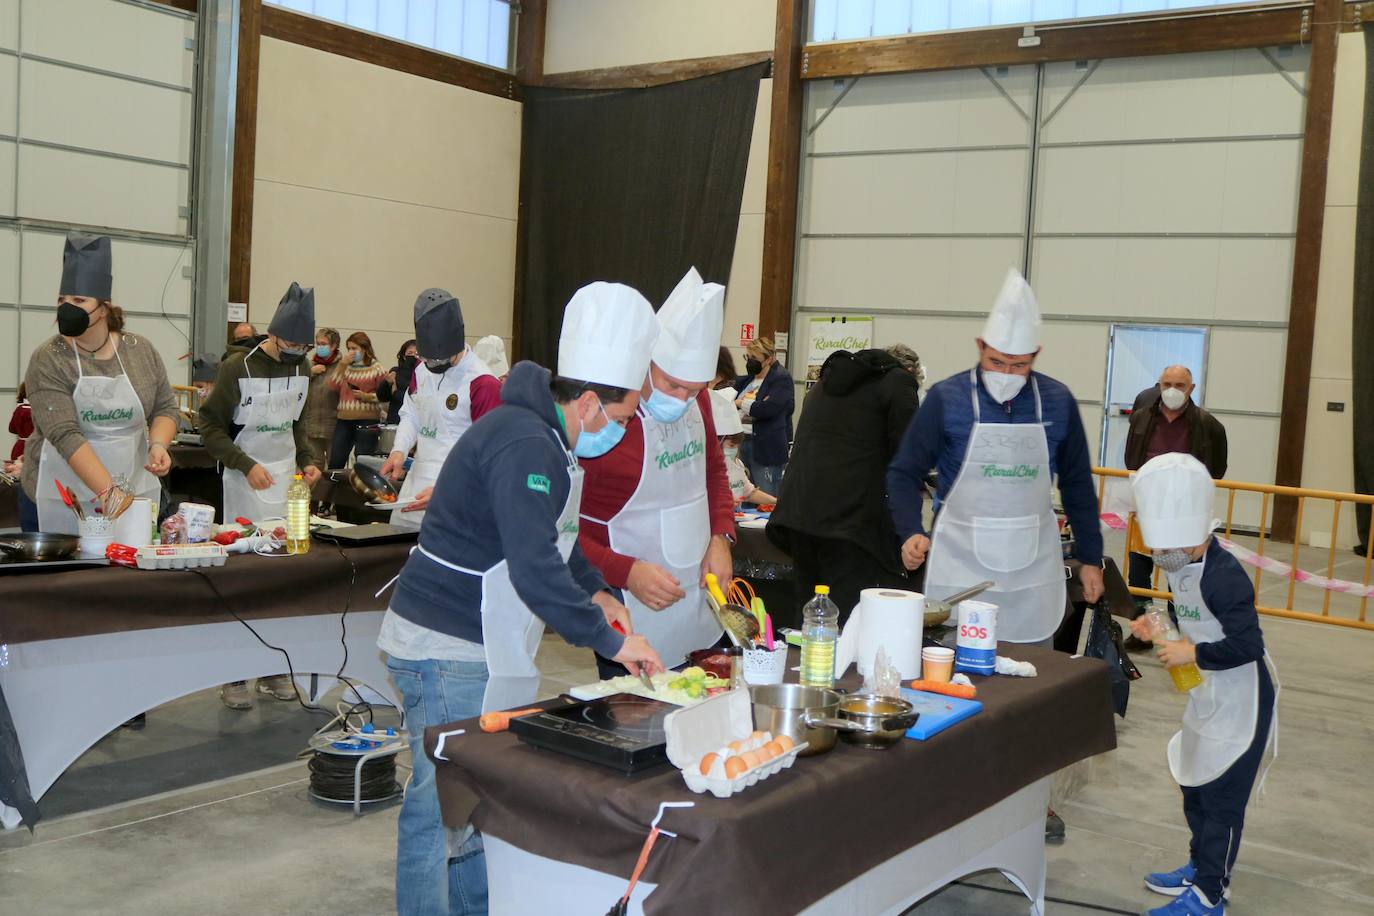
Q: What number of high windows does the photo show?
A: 2